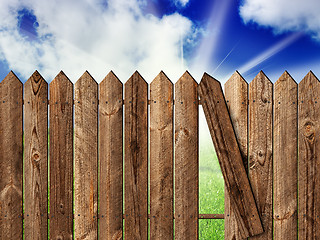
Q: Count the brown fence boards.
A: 13